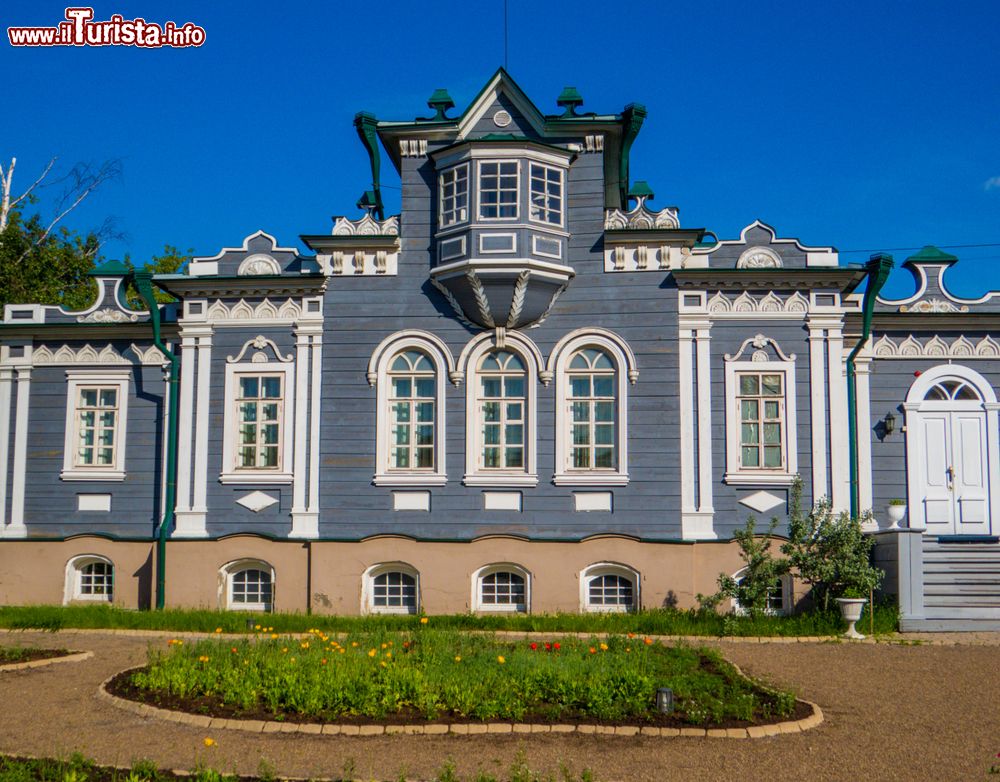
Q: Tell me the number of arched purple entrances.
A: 0